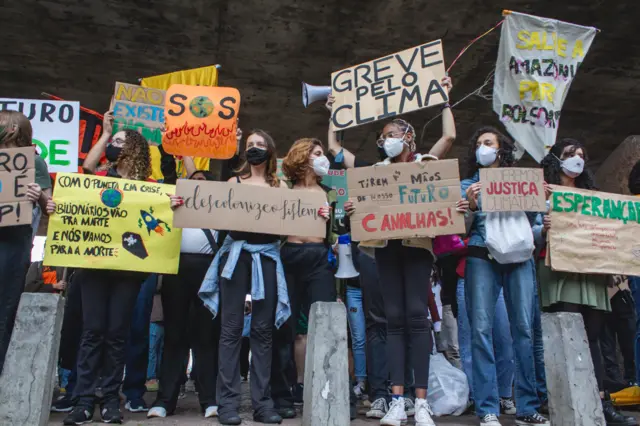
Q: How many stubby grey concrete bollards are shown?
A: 3